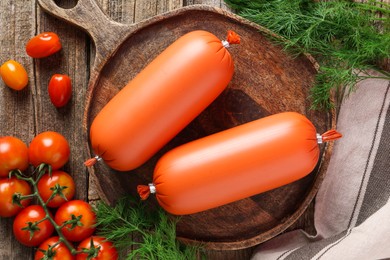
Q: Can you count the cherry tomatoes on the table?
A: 11